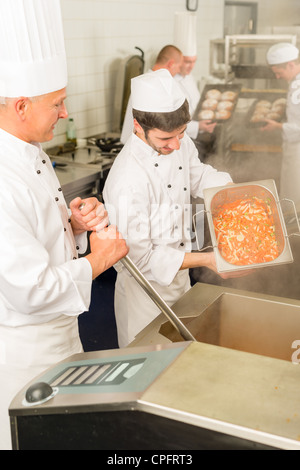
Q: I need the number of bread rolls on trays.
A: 12